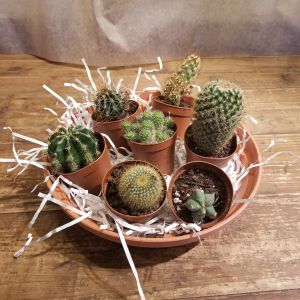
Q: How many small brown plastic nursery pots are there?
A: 7